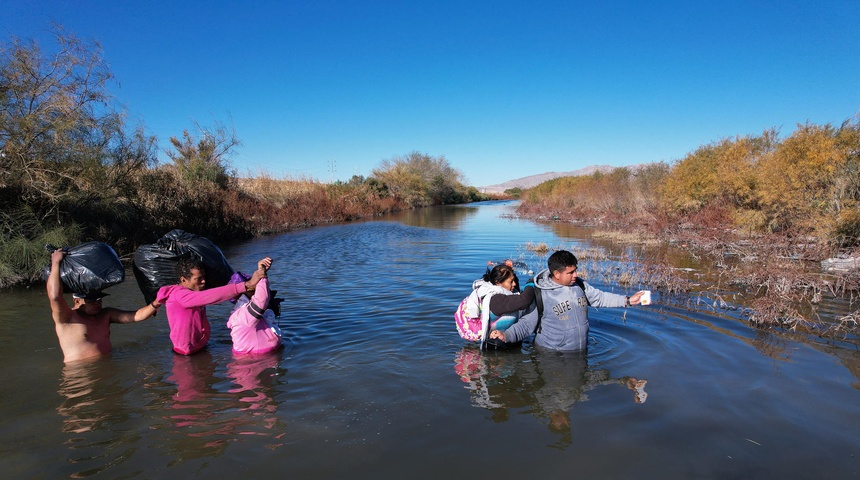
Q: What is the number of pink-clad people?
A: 2